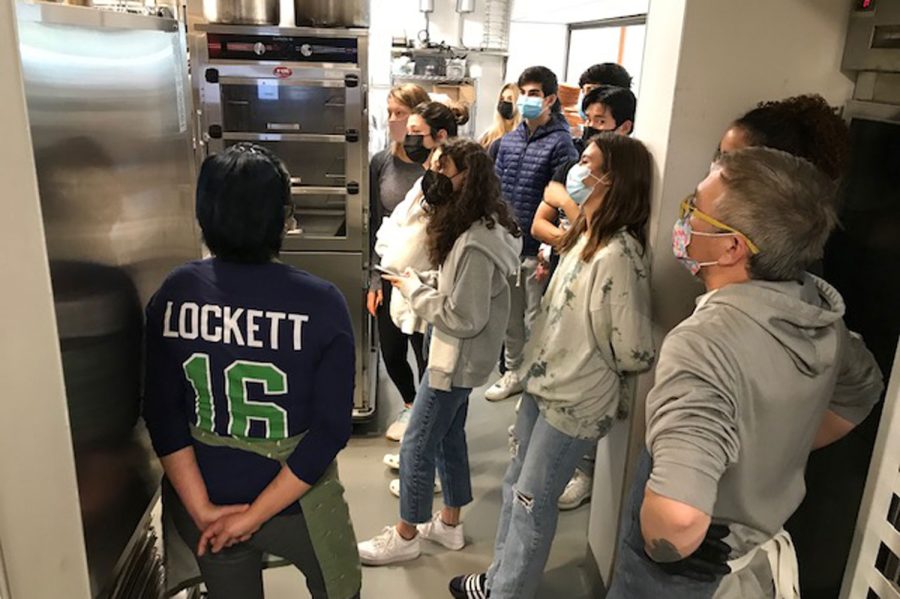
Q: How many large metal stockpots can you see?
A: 2